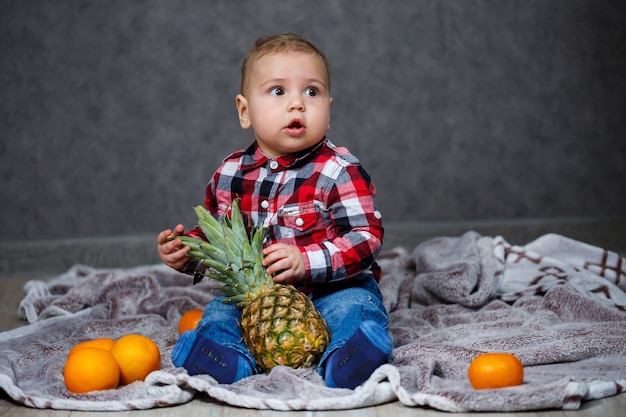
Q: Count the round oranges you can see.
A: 5